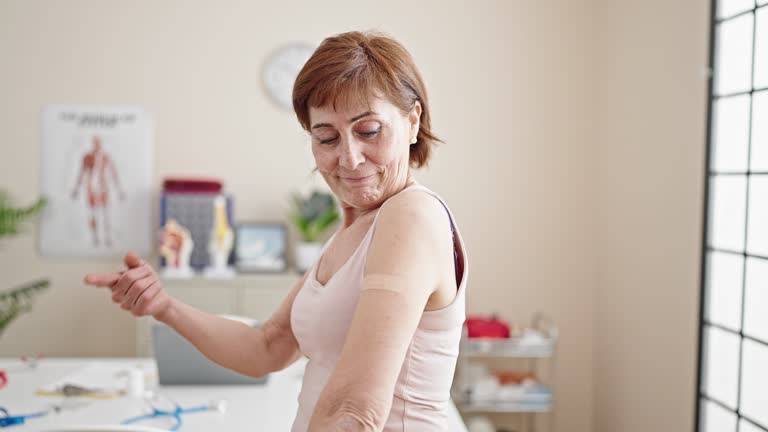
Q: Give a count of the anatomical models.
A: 2